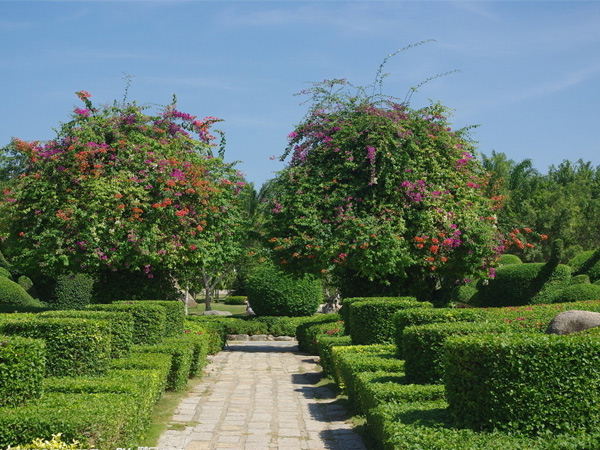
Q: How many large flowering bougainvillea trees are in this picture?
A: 2